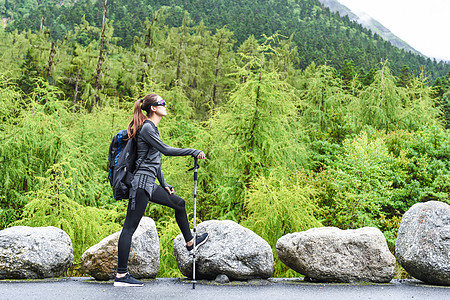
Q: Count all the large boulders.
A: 5